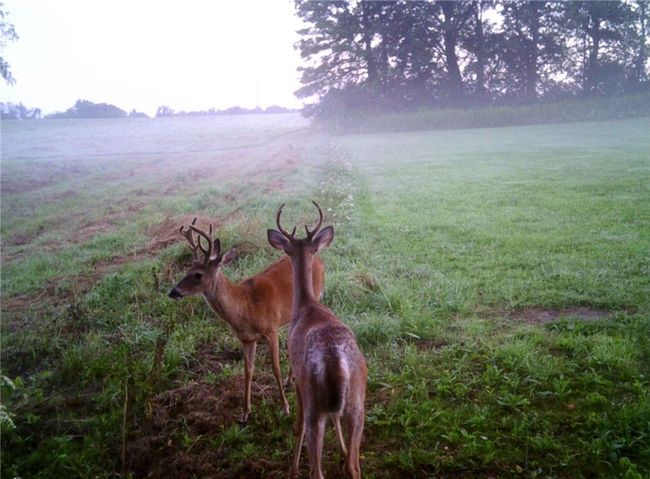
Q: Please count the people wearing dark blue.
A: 0